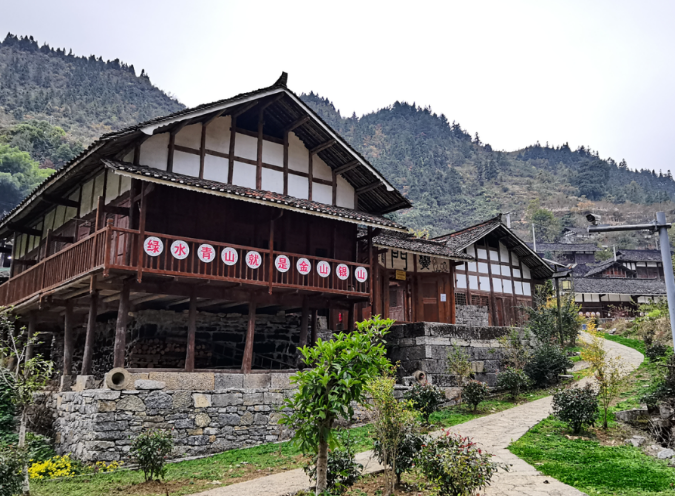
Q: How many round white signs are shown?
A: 10